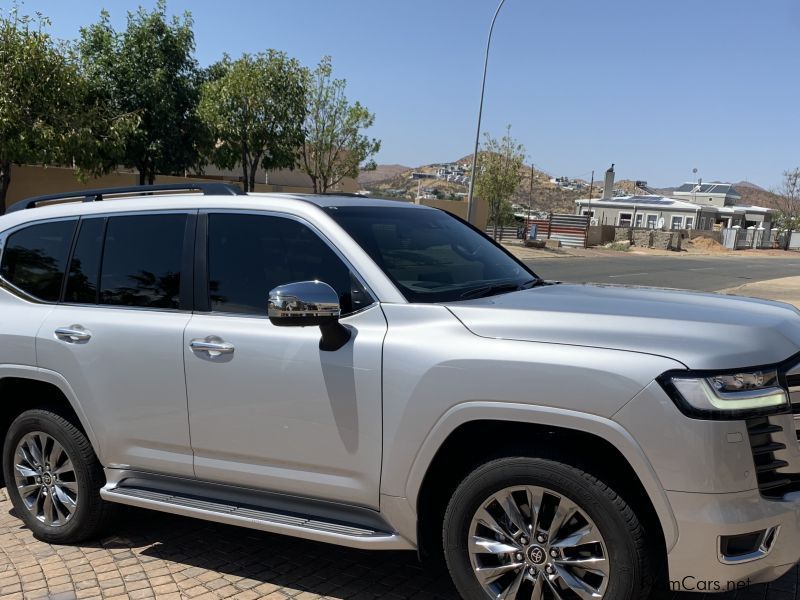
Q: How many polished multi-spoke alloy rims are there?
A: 2